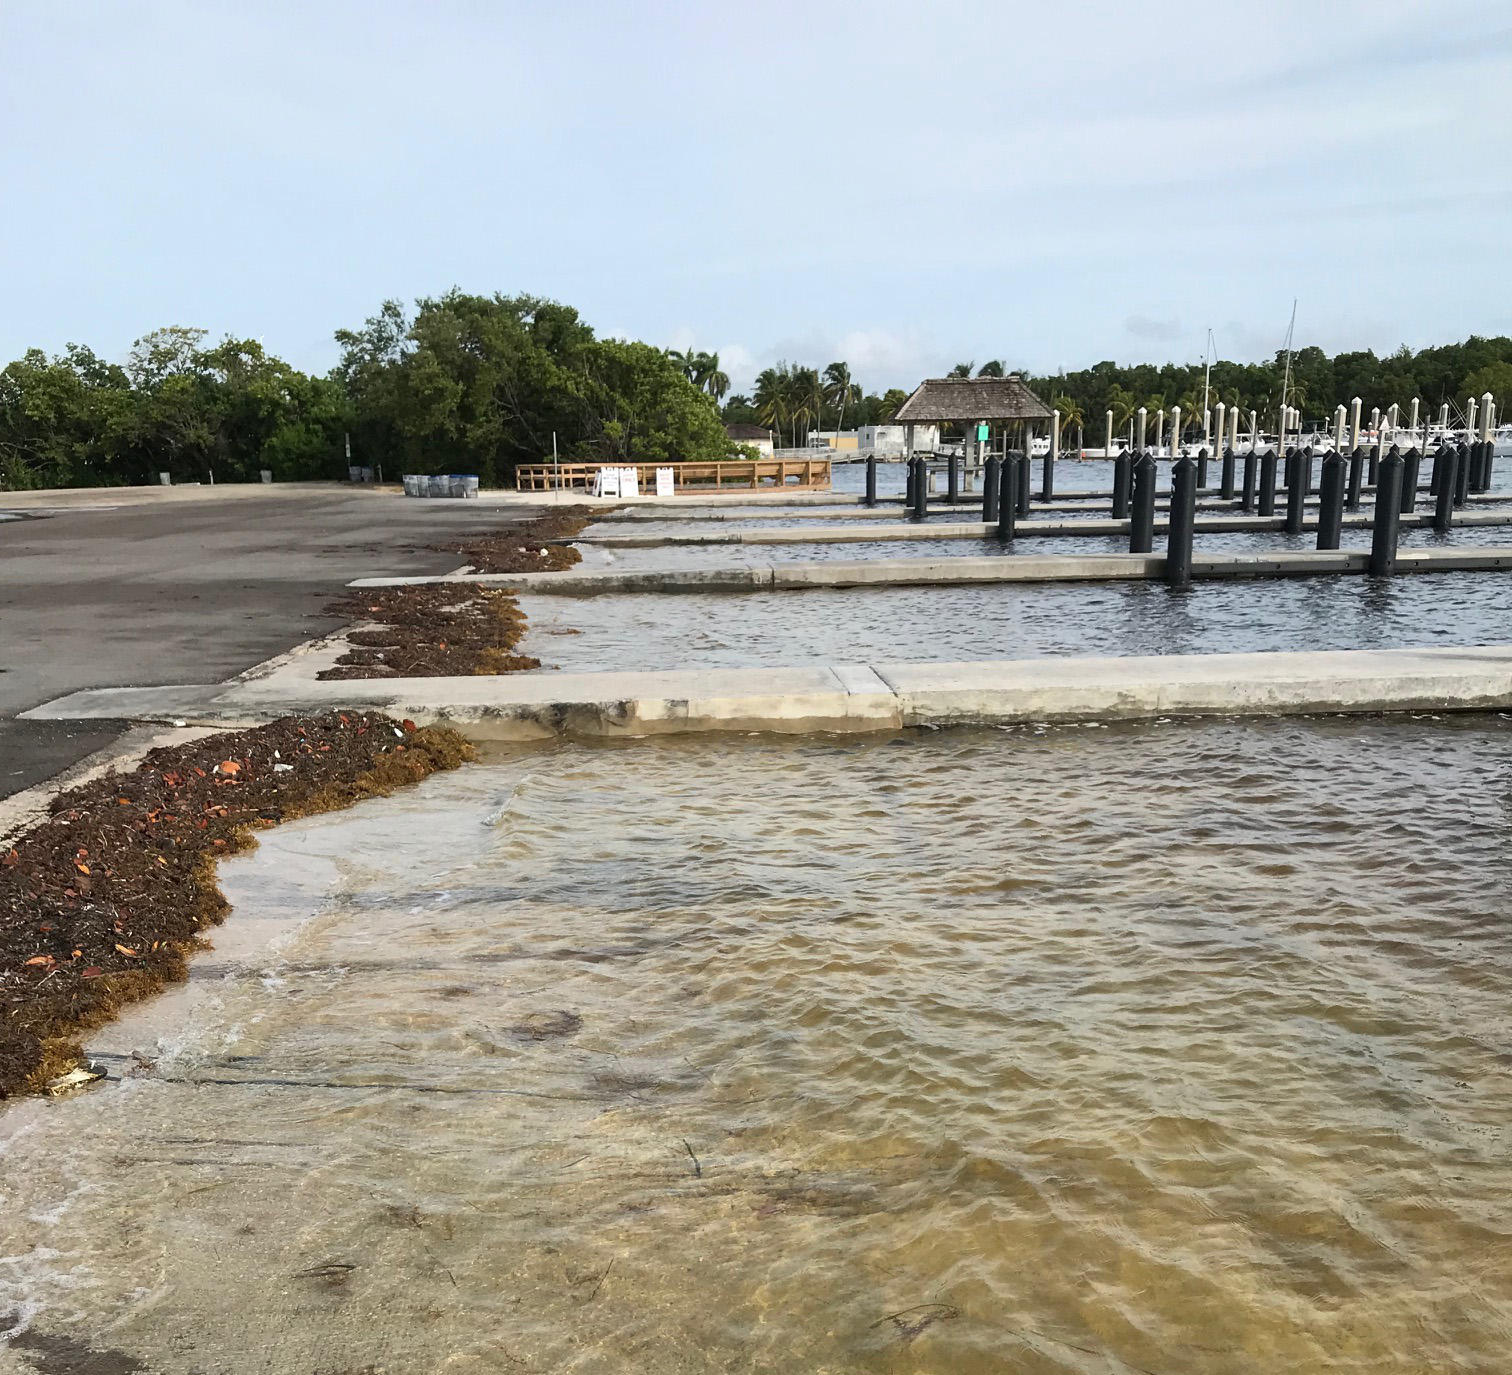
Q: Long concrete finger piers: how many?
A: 5